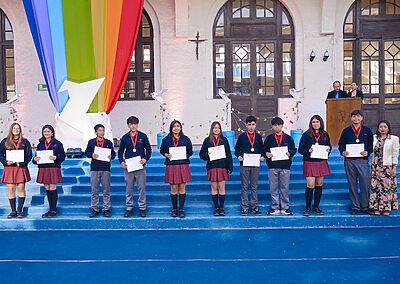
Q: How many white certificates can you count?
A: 10